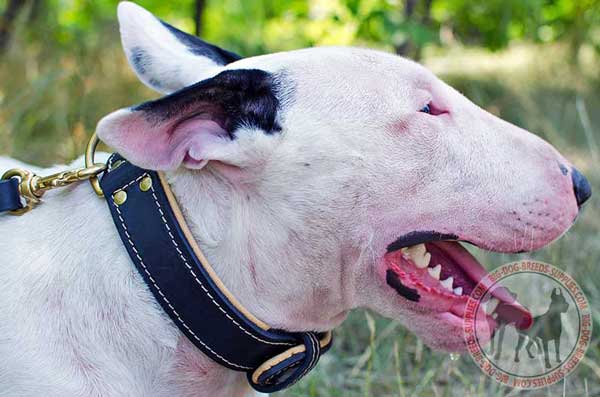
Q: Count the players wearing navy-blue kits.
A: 0